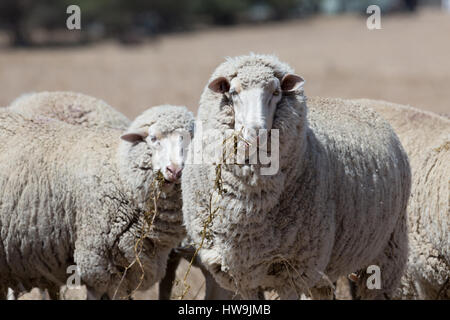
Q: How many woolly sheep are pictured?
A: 4